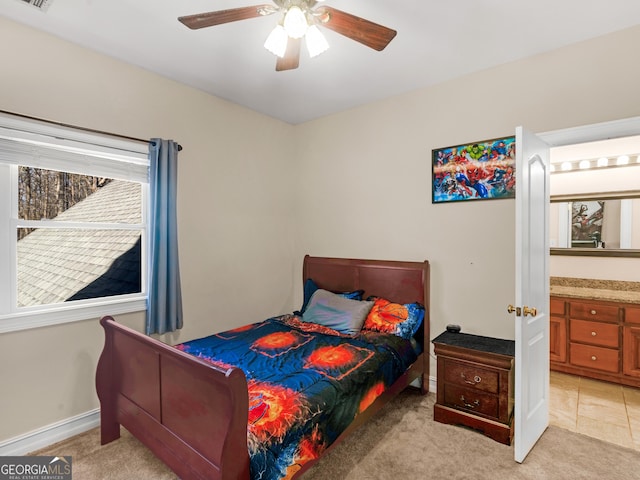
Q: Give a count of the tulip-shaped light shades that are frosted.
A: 3